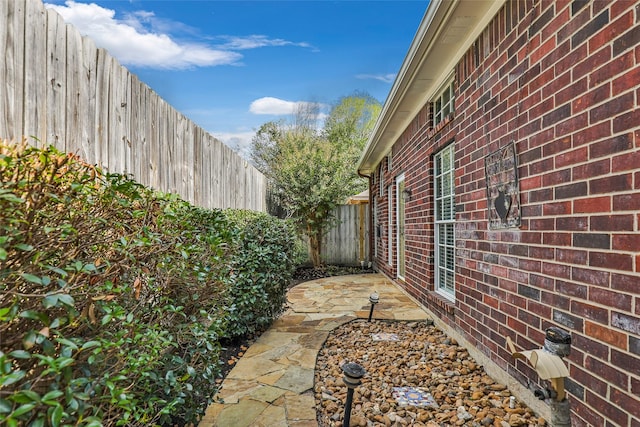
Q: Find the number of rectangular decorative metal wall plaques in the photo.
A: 1